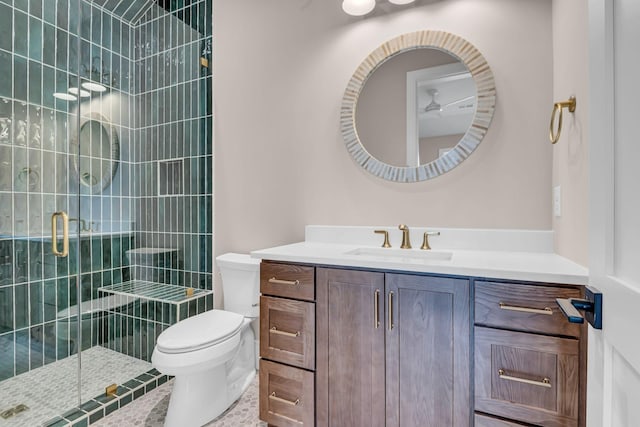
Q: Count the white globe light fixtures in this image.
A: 2